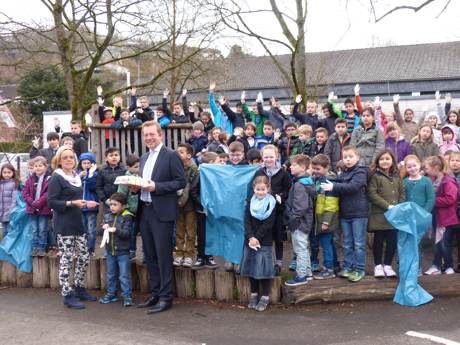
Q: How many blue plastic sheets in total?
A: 3